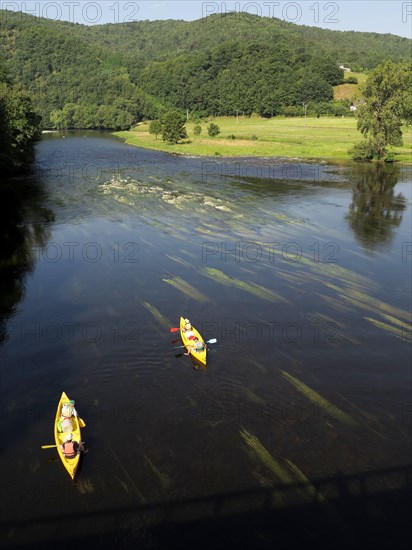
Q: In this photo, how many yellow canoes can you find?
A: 2